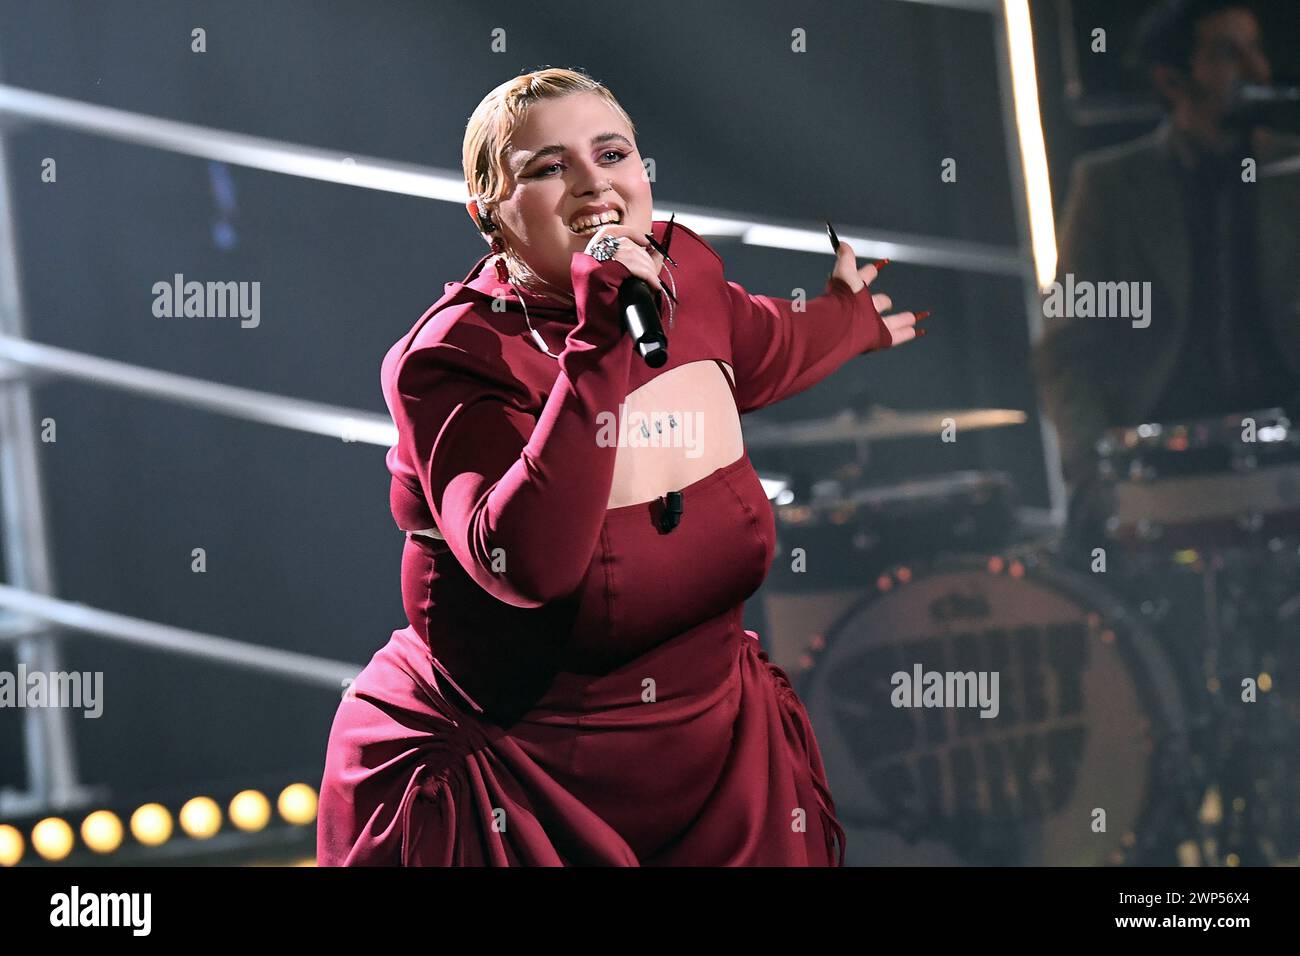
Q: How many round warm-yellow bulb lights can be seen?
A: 7